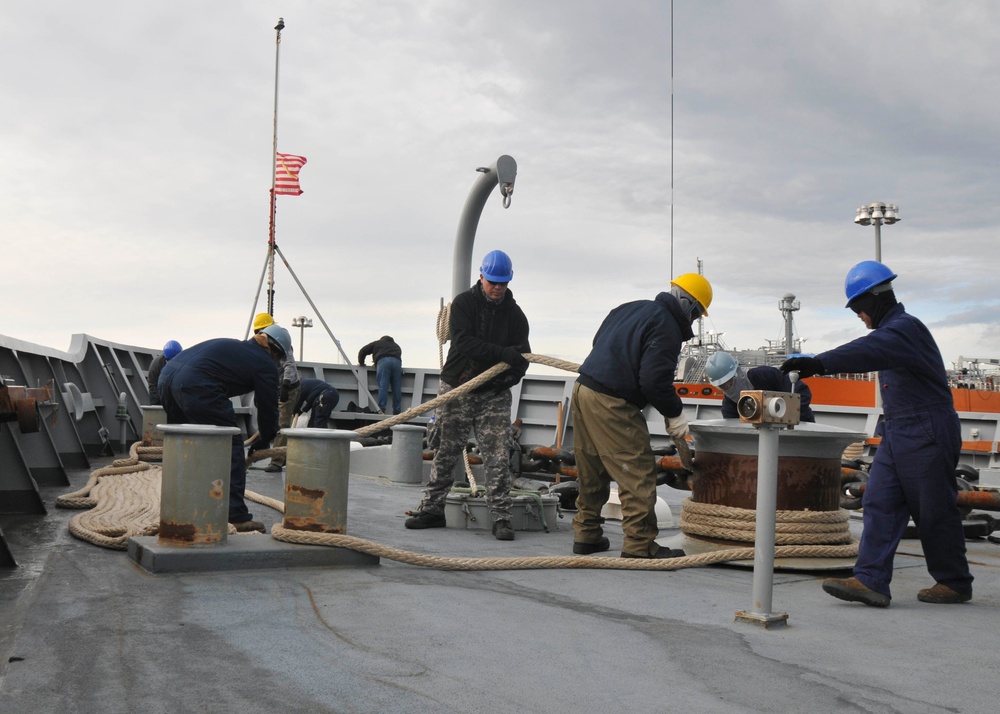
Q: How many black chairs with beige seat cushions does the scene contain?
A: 0